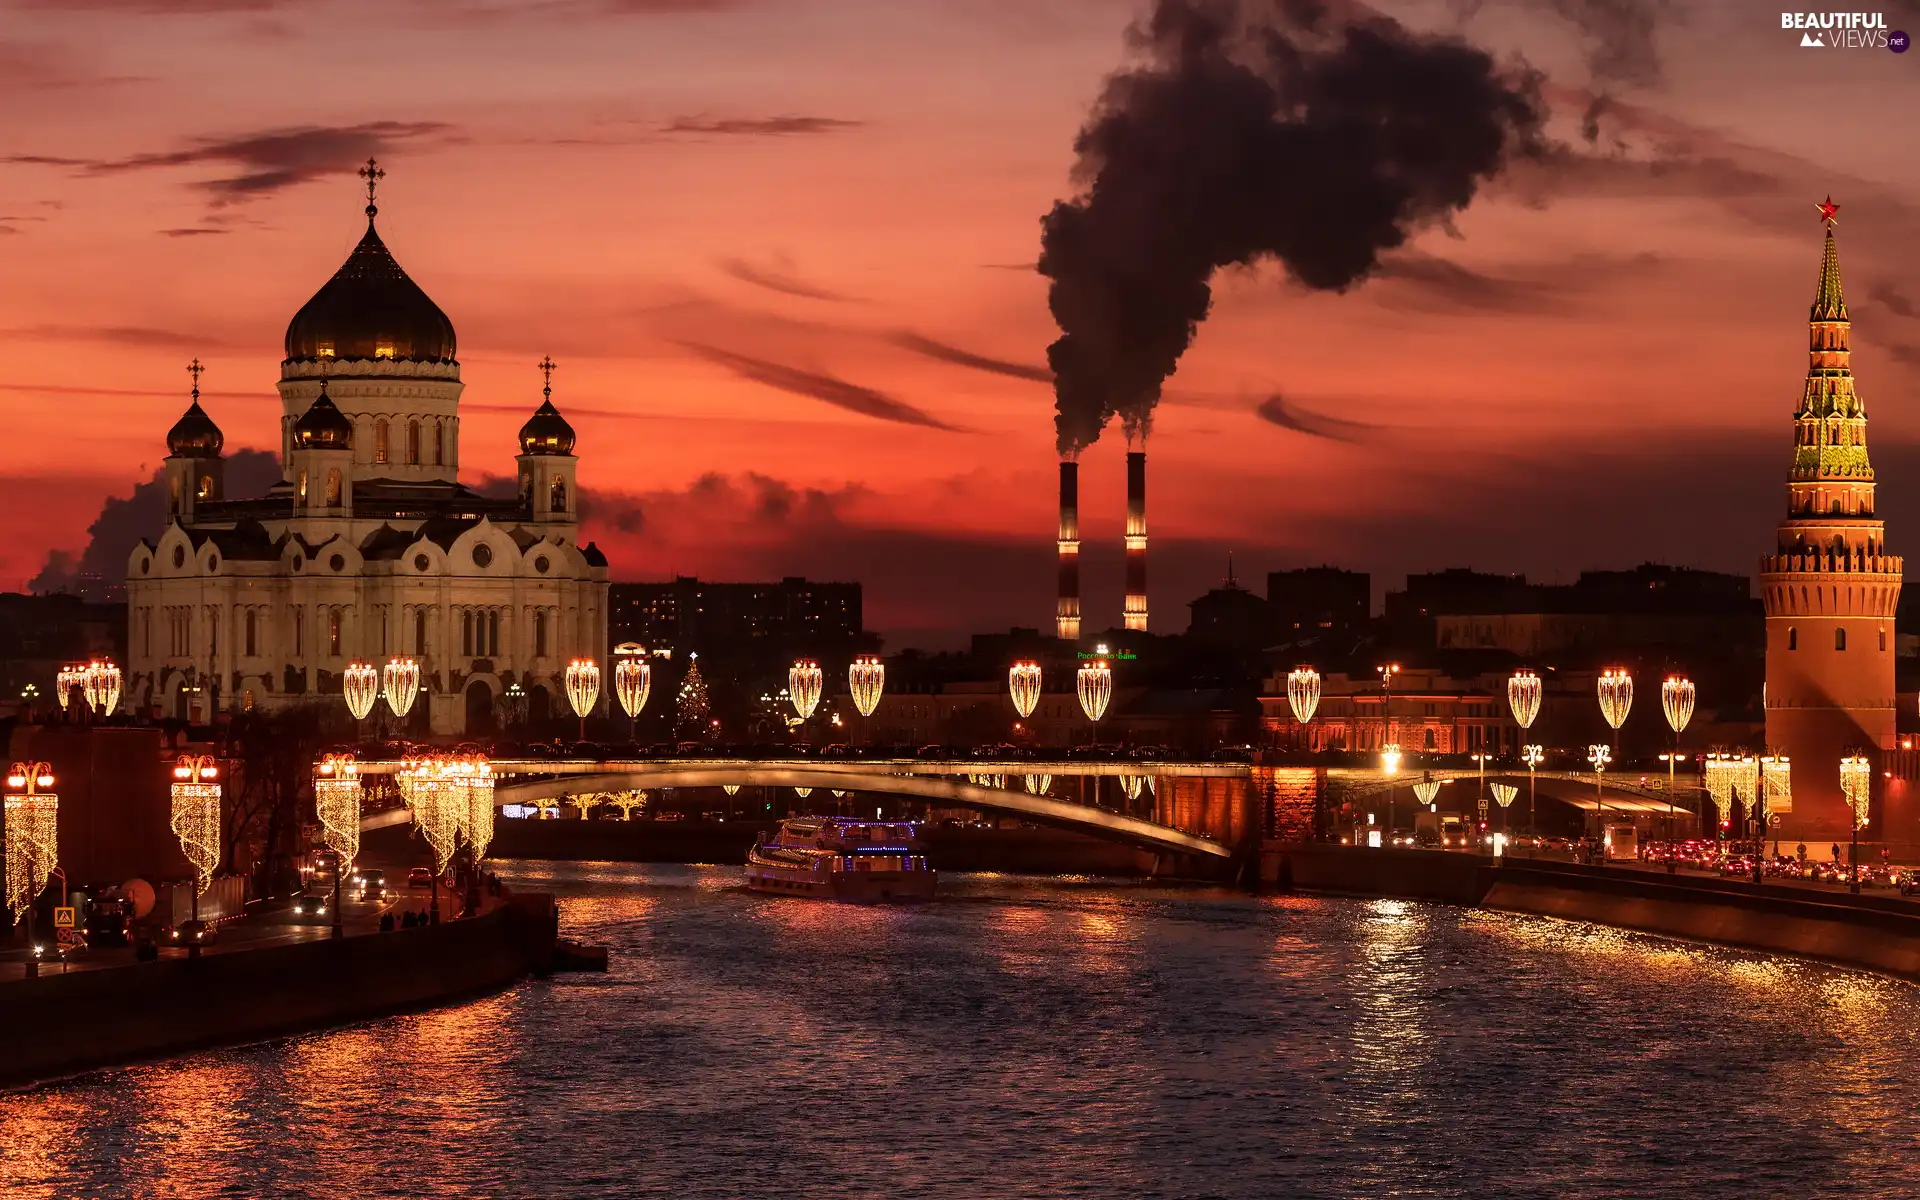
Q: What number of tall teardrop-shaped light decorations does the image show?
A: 14